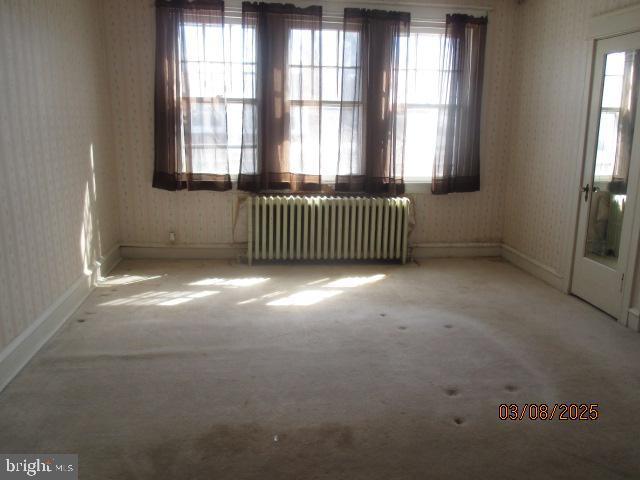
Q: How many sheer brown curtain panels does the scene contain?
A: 4